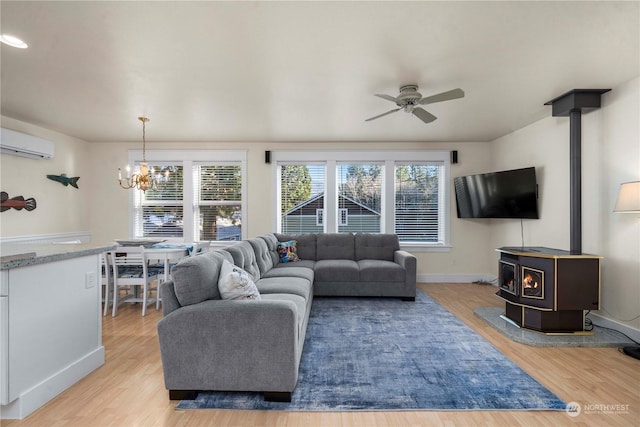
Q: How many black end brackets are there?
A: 2